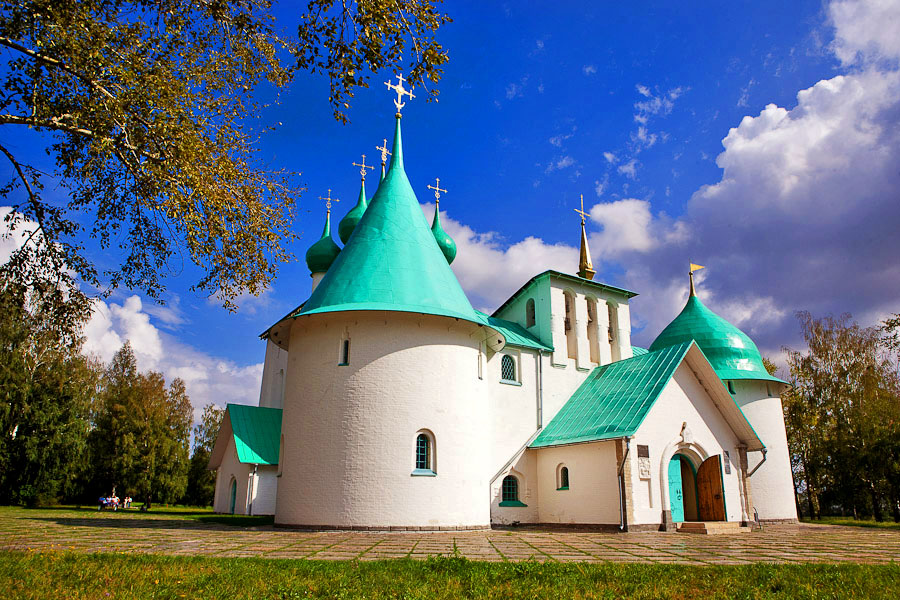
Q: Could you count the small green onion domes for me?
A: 4